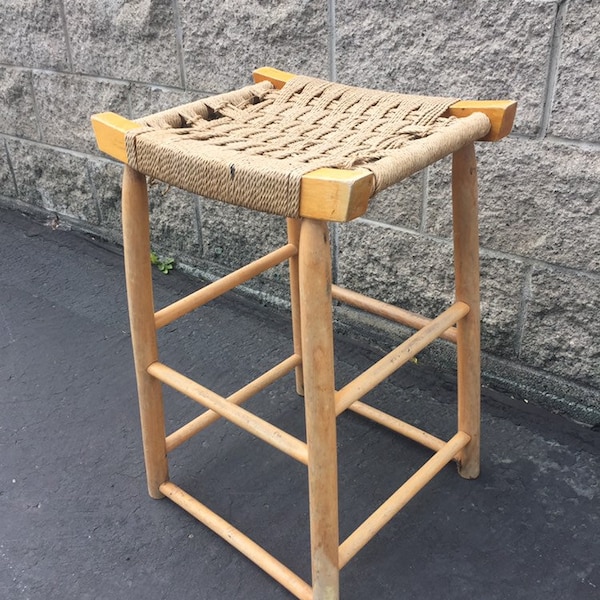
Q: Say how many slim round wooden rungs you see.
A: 8